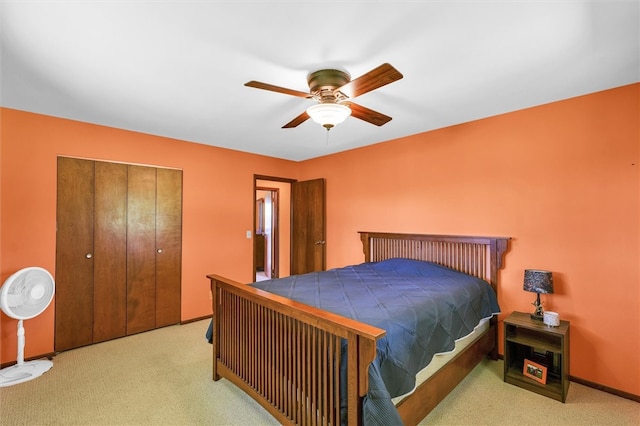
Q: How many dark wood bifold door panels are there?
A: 4